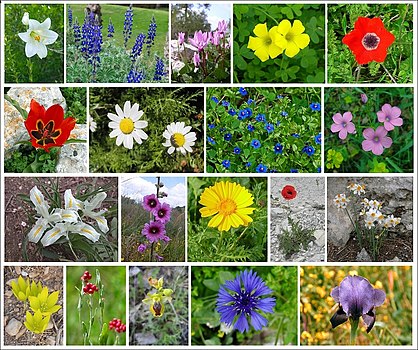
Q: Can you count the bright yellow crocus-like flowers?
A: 4